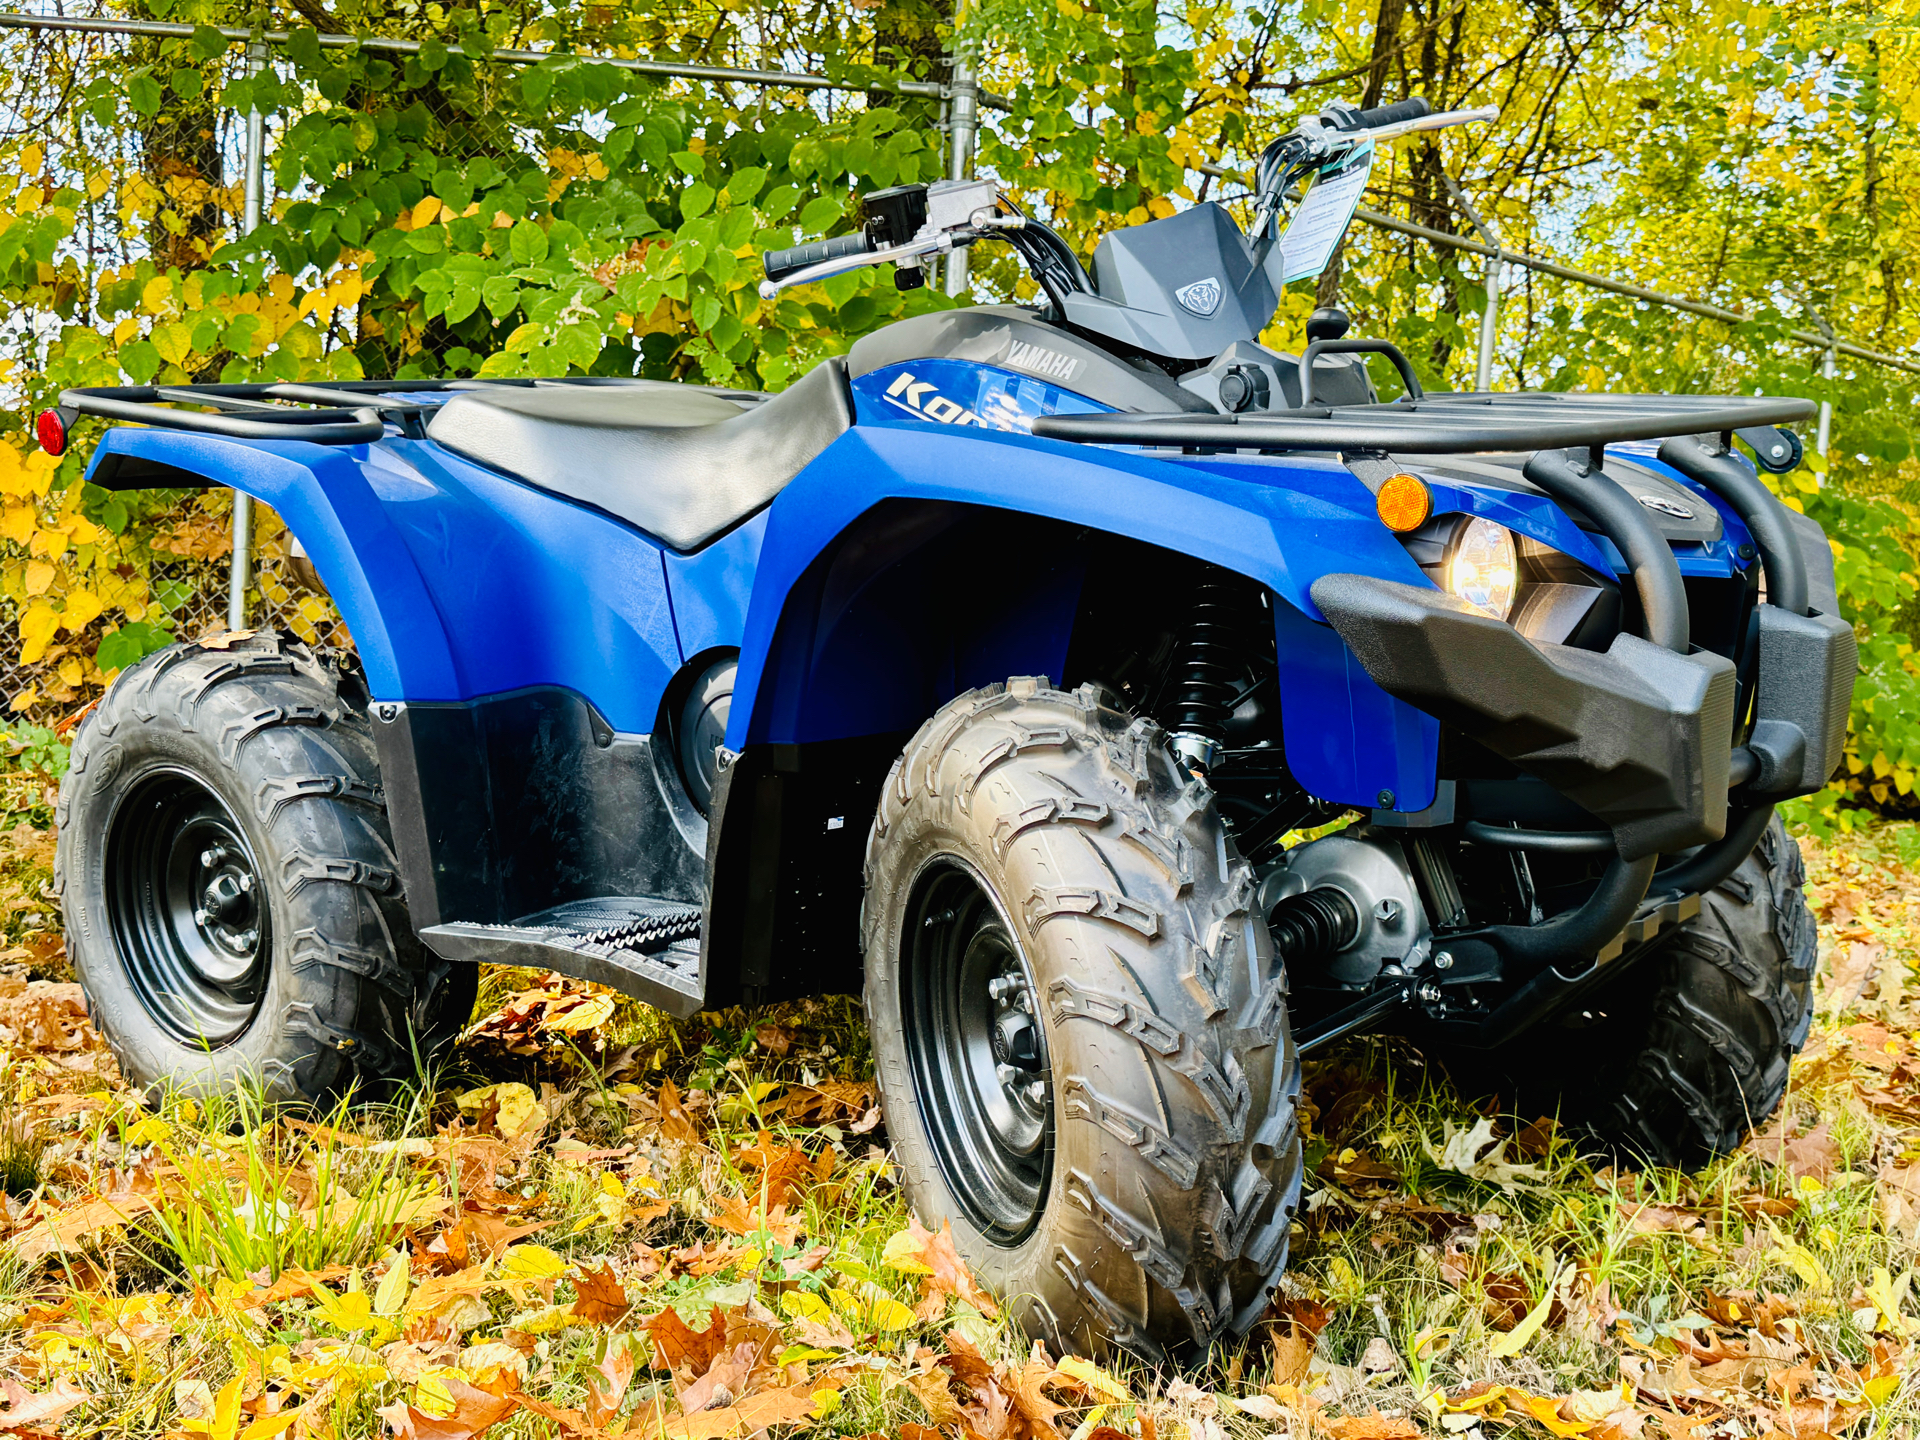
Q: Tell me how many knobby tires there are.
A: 3